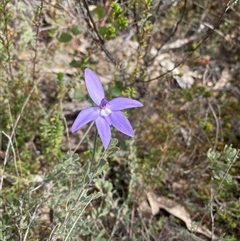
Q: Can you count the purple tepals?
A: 5